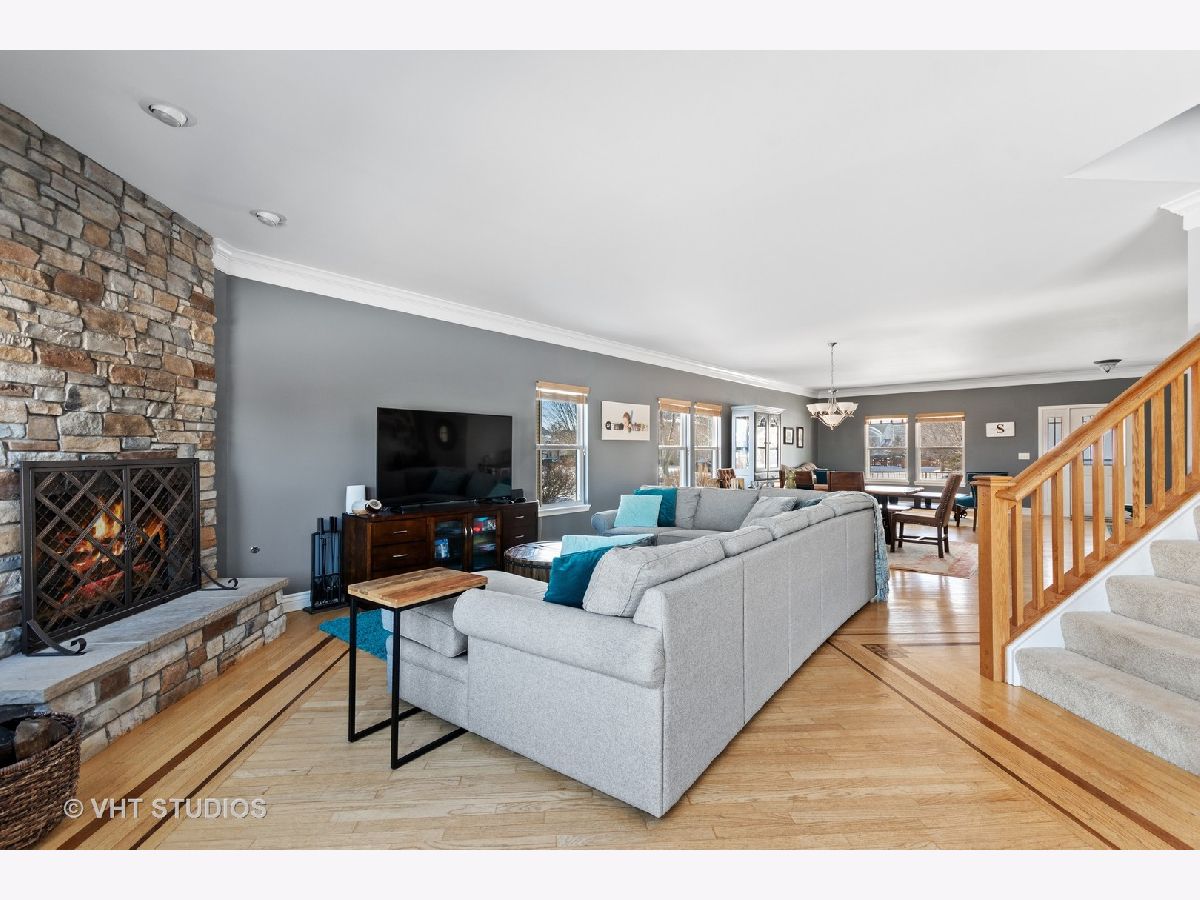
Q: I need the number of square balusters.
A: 10